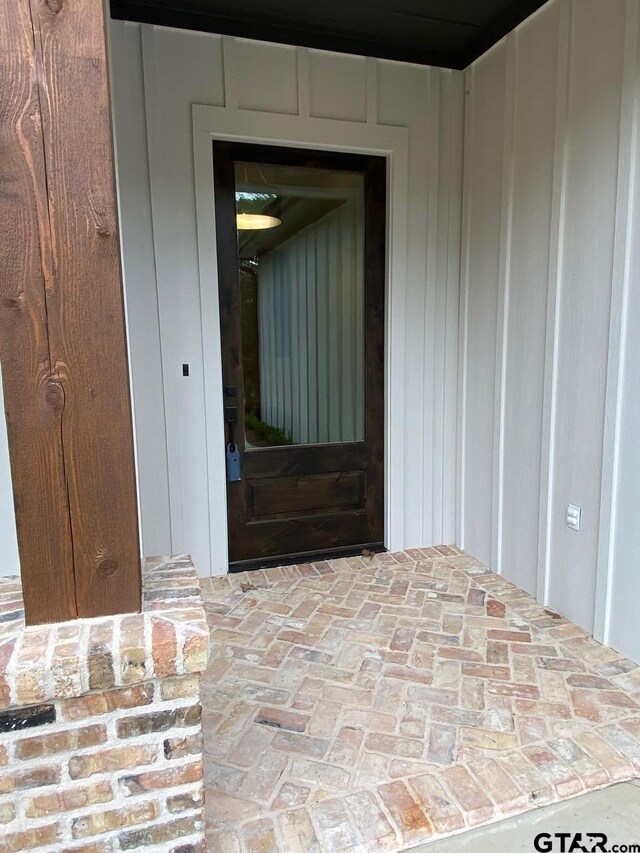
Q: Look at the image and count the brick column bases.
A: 1